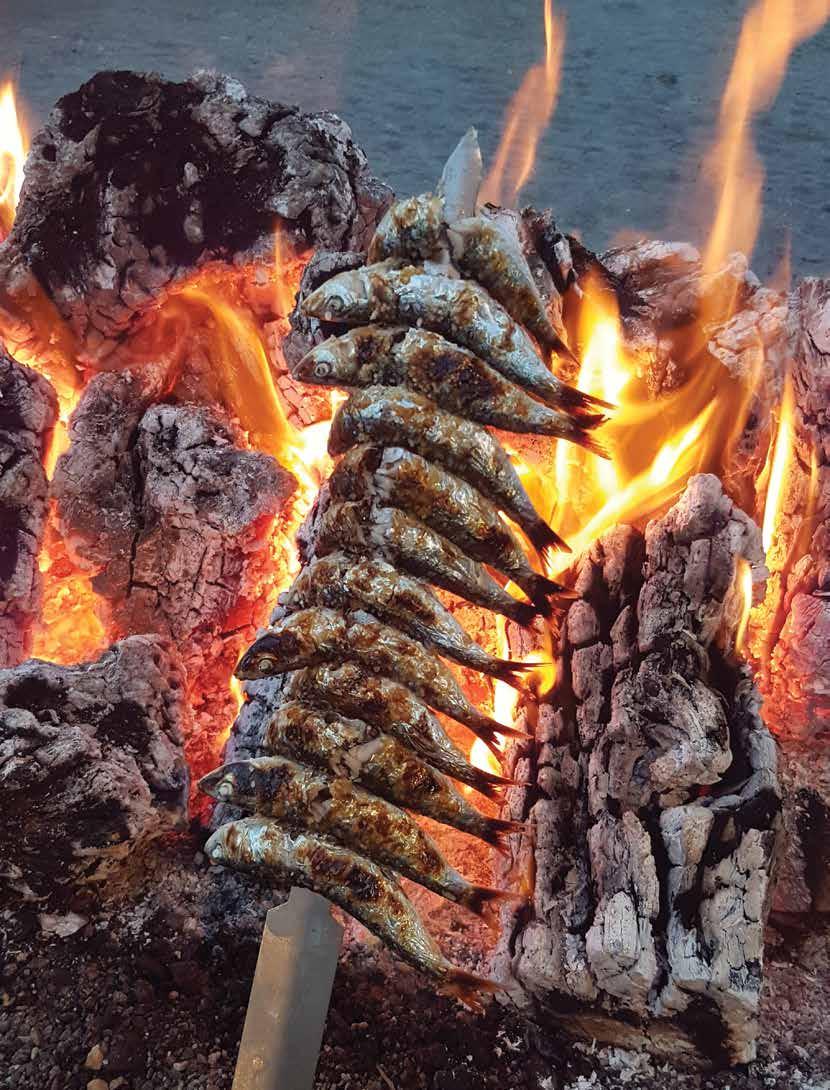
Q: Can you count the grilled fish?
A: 12